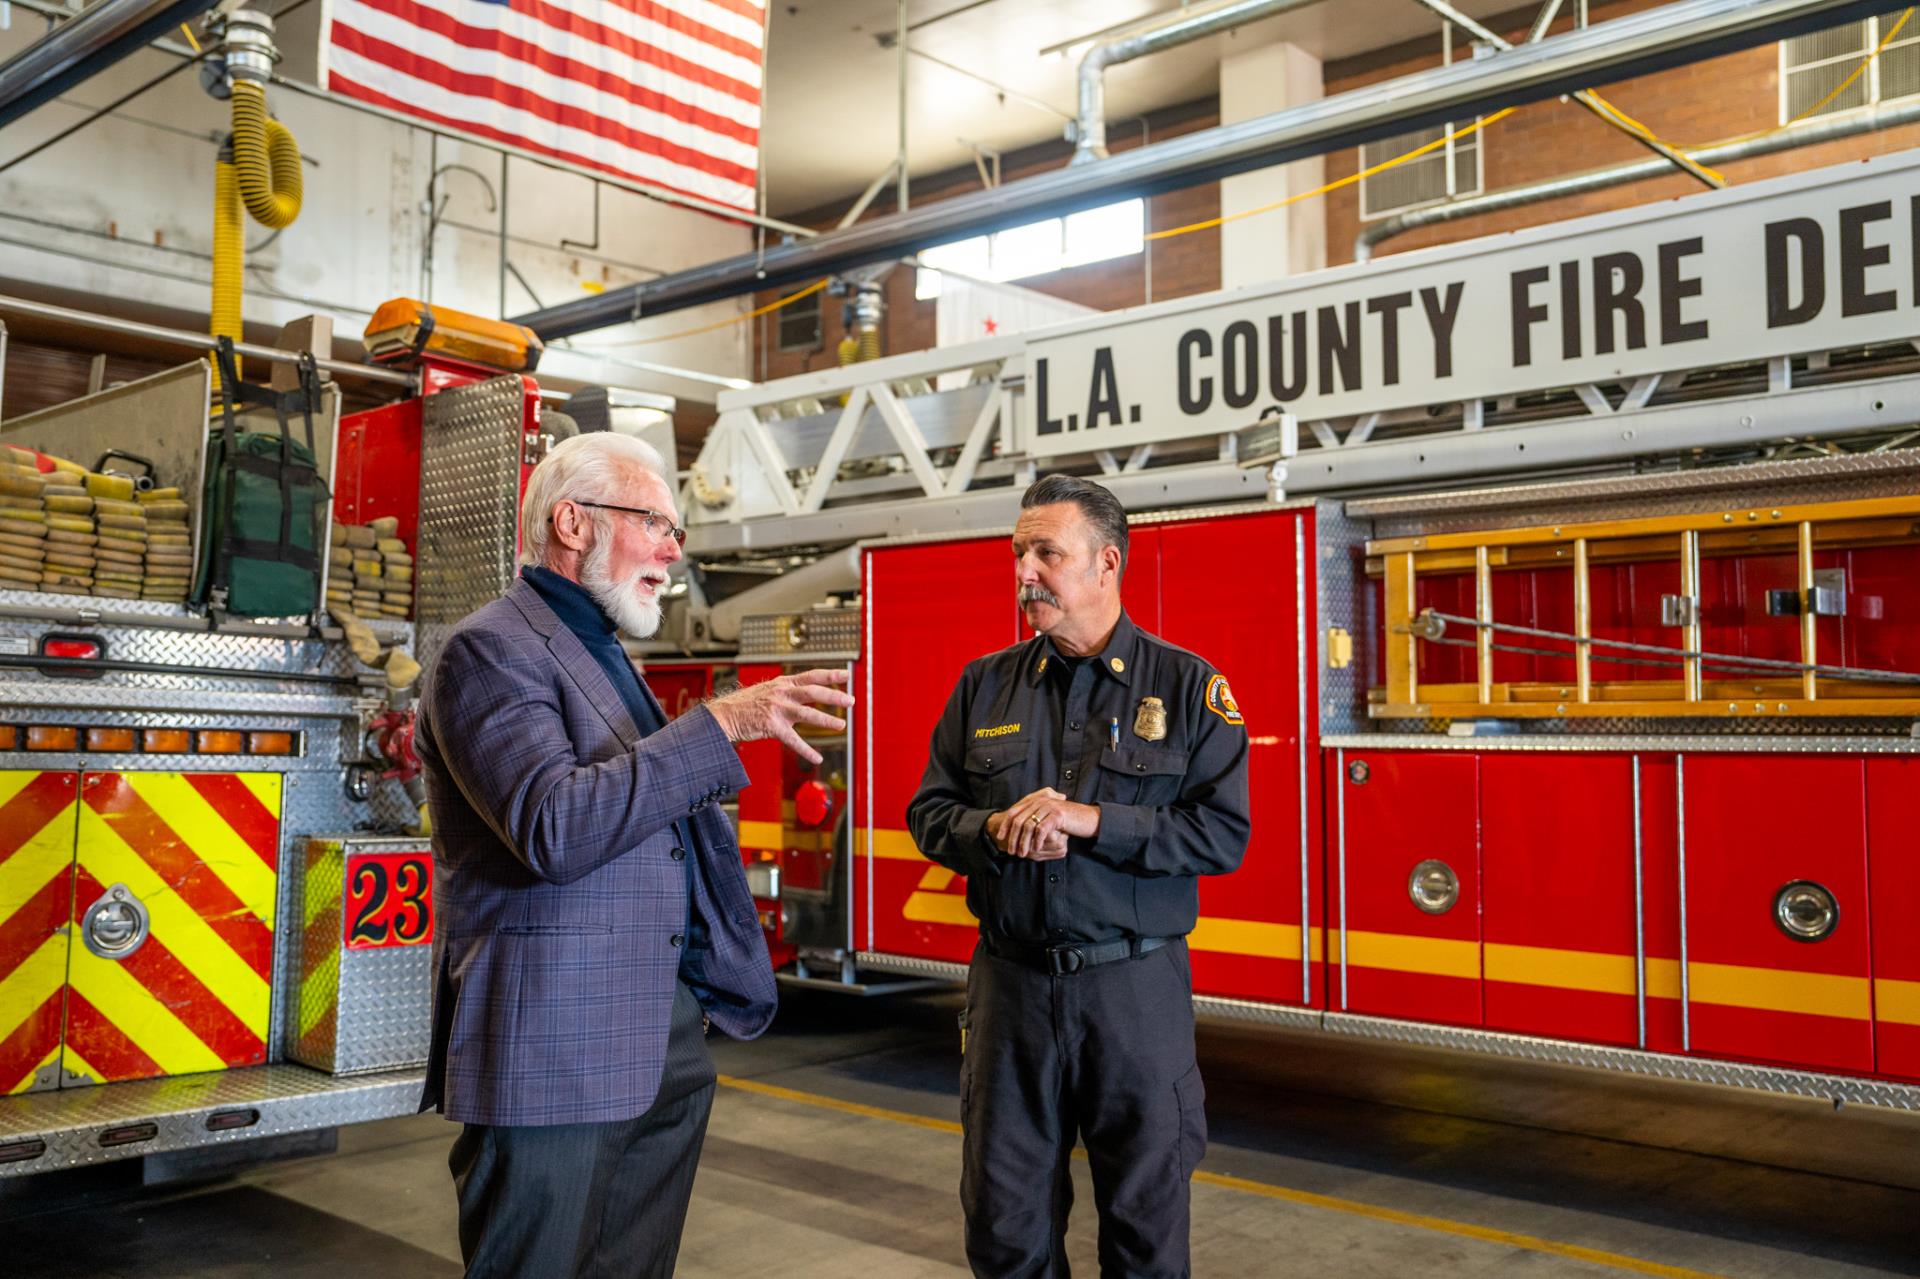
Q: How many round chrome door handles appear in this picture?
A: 3